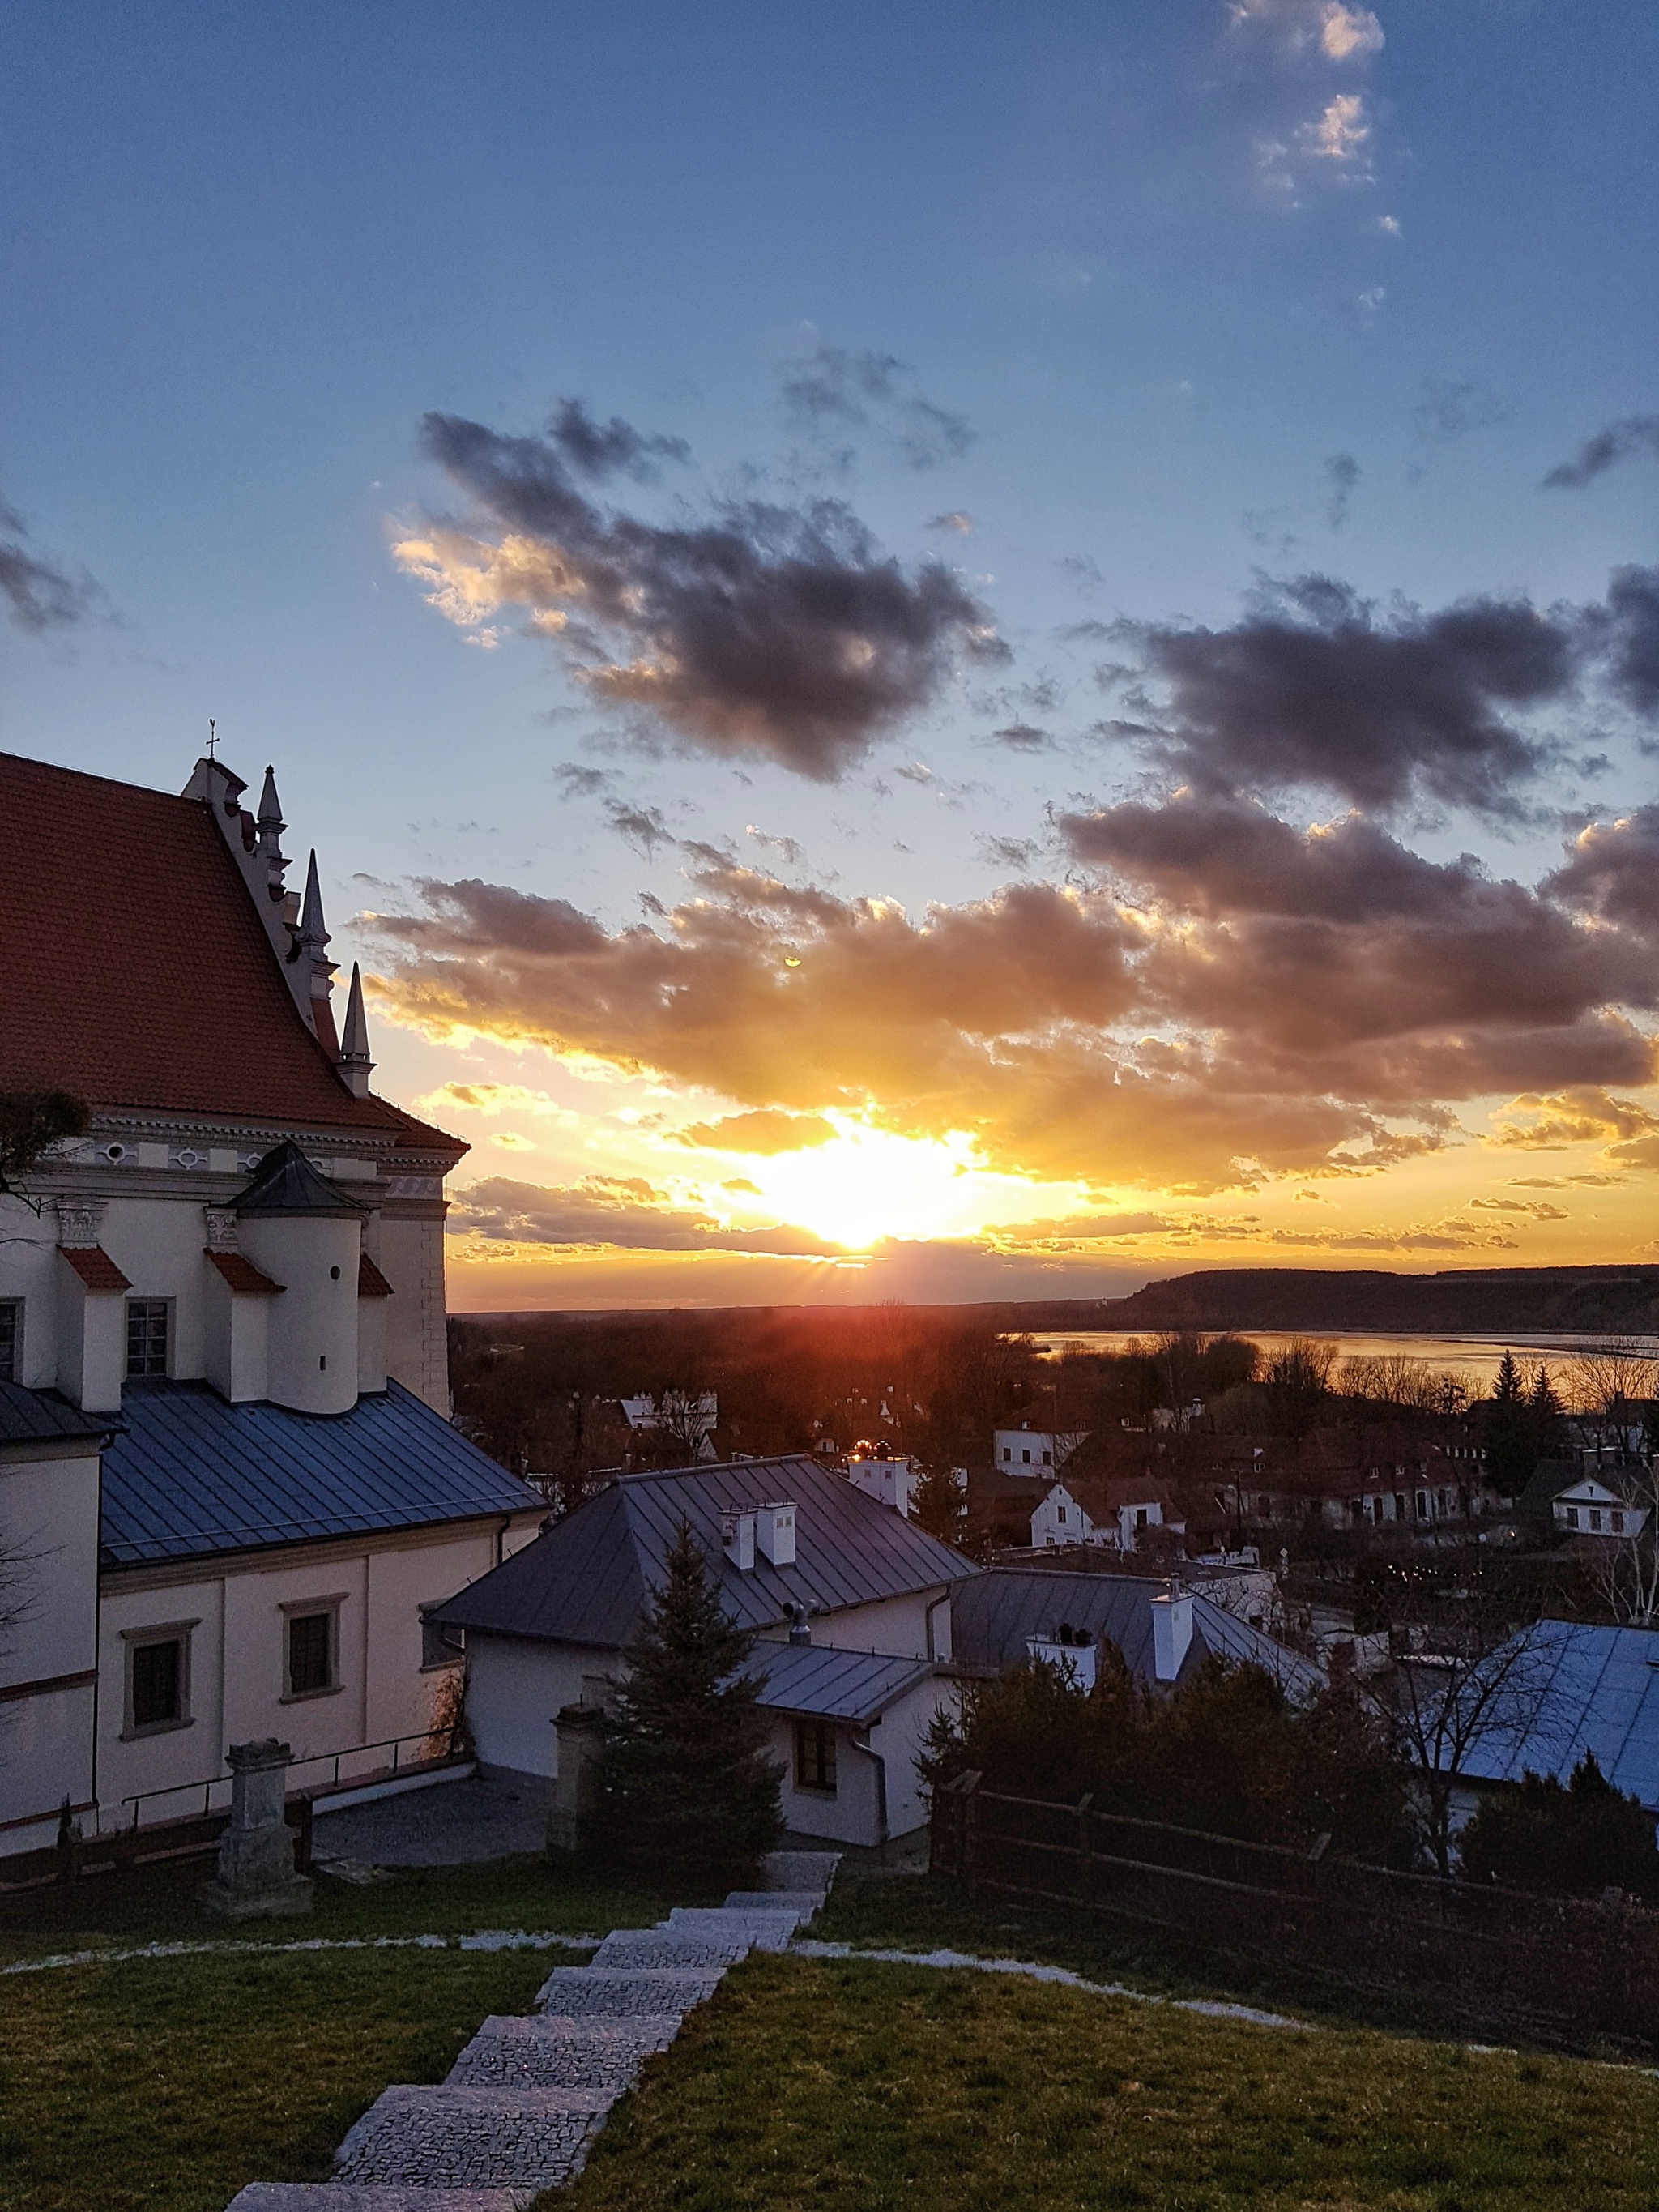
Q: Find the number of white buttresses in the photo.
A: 3